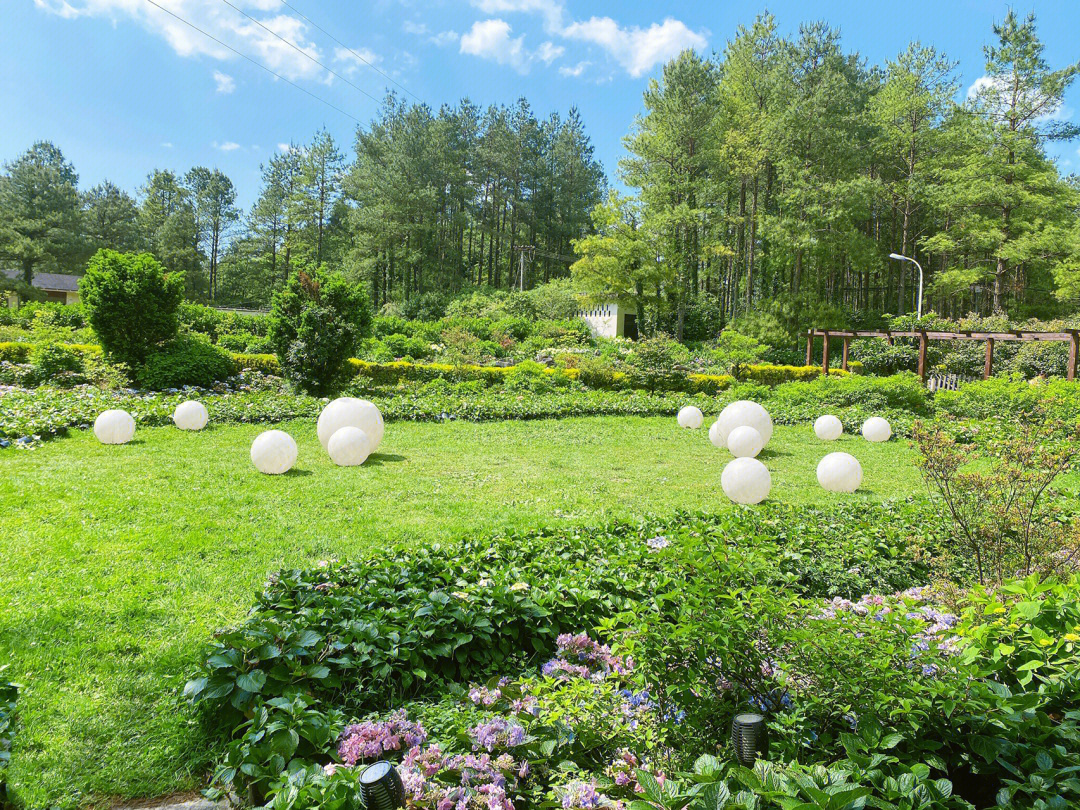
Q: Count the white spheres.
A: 13